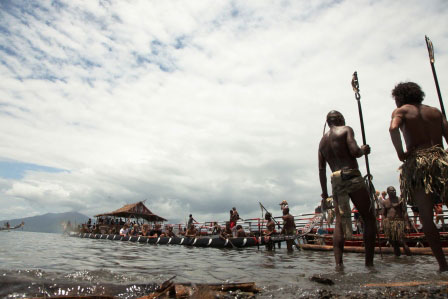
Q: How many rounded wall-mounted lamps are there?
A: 0